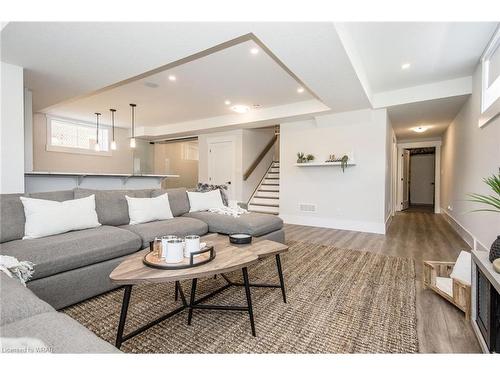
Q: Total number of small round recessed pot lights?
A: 5